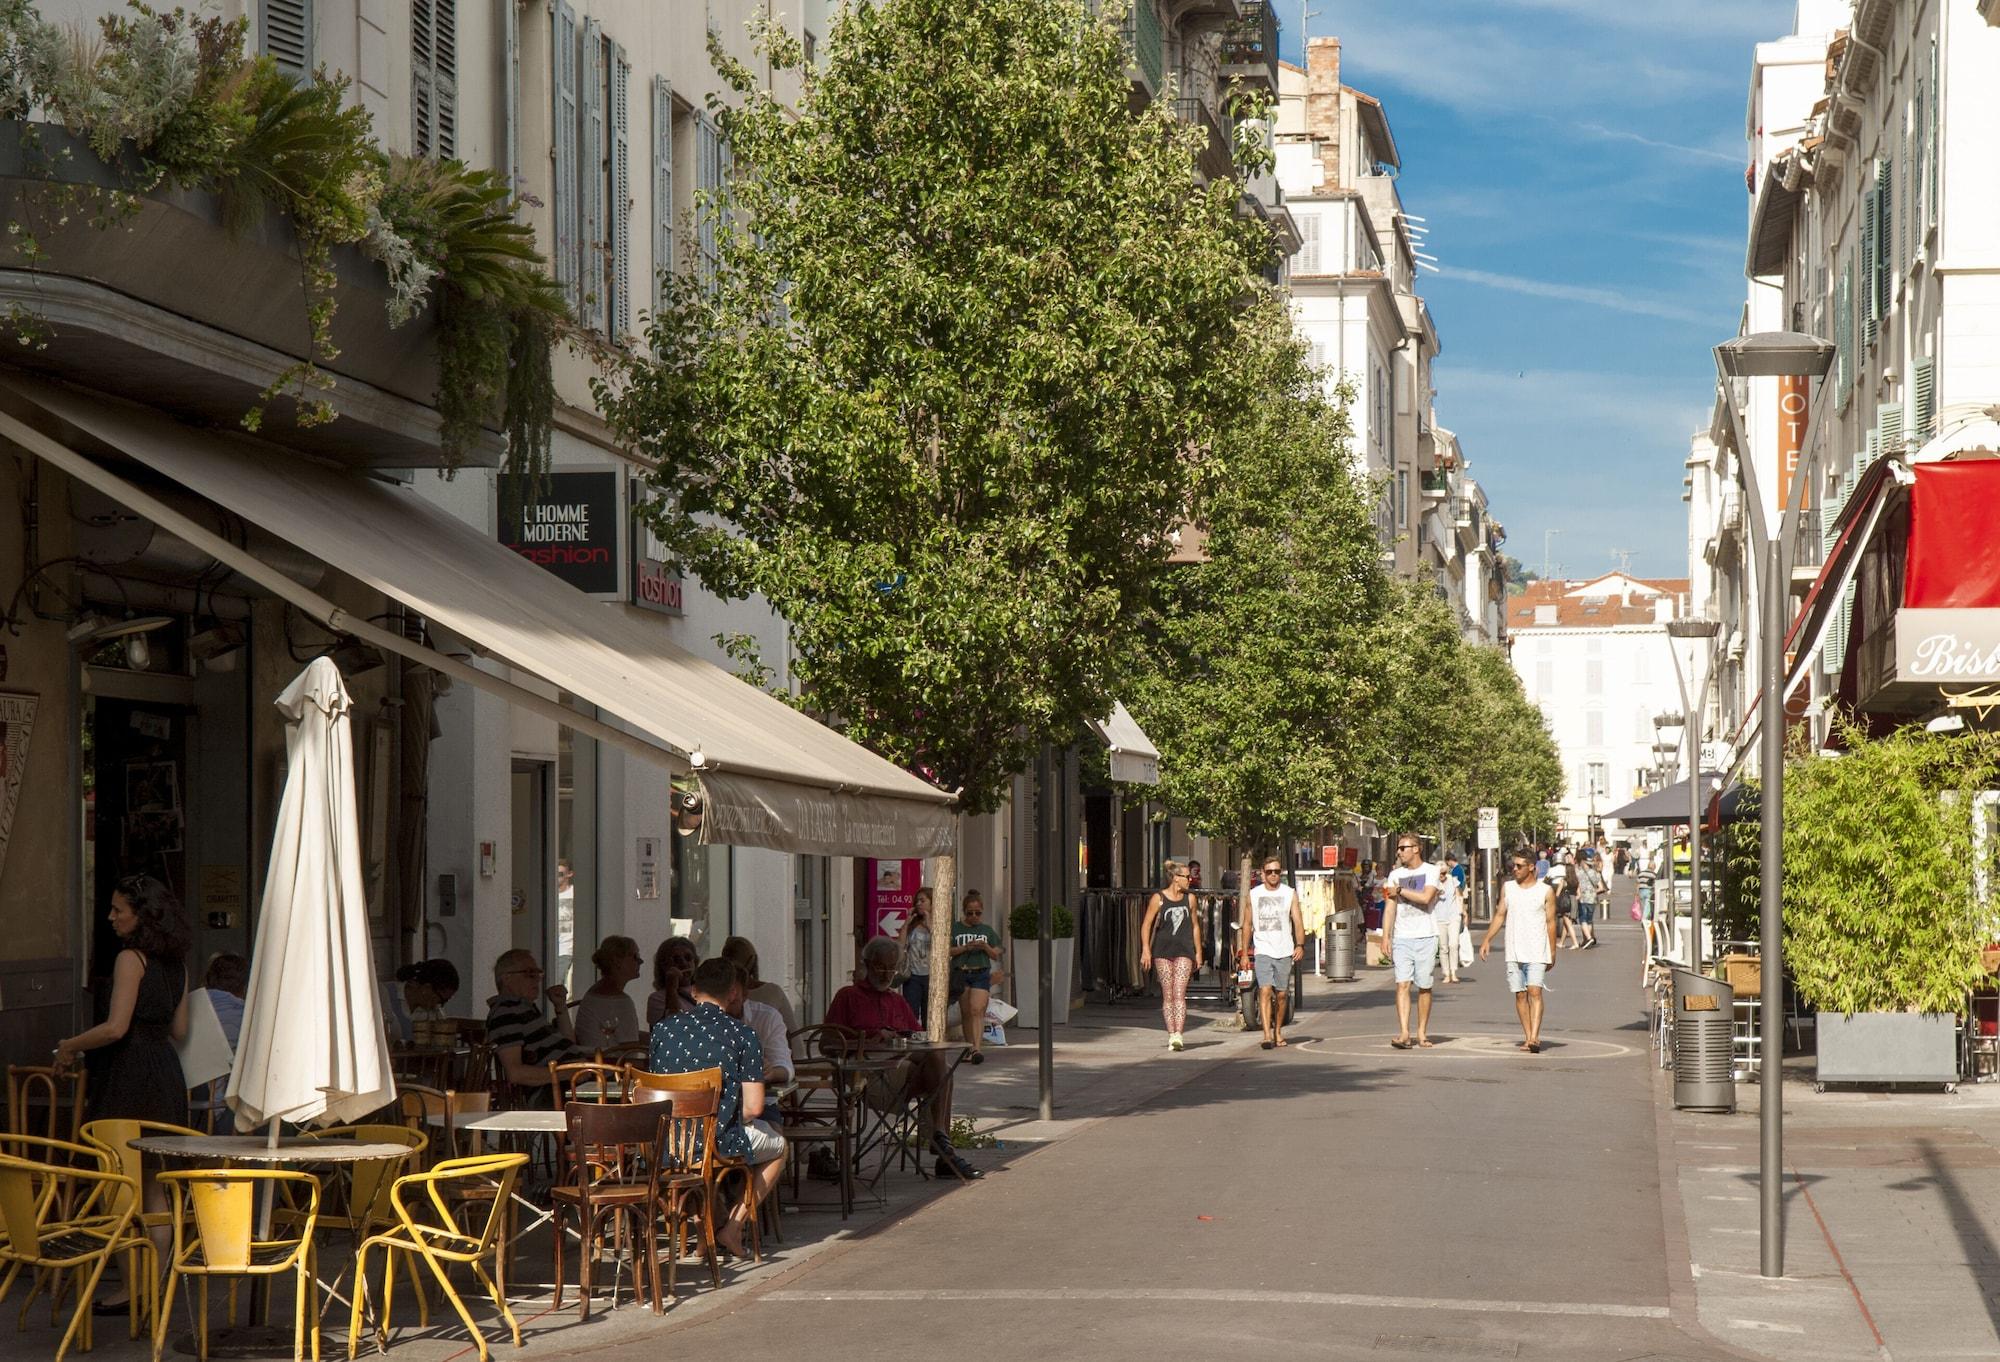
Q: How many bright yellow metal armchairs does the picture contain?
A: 6